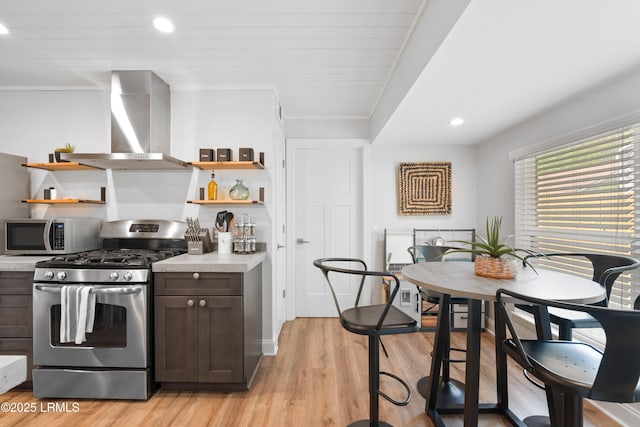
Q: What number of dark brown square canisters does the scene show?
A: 3